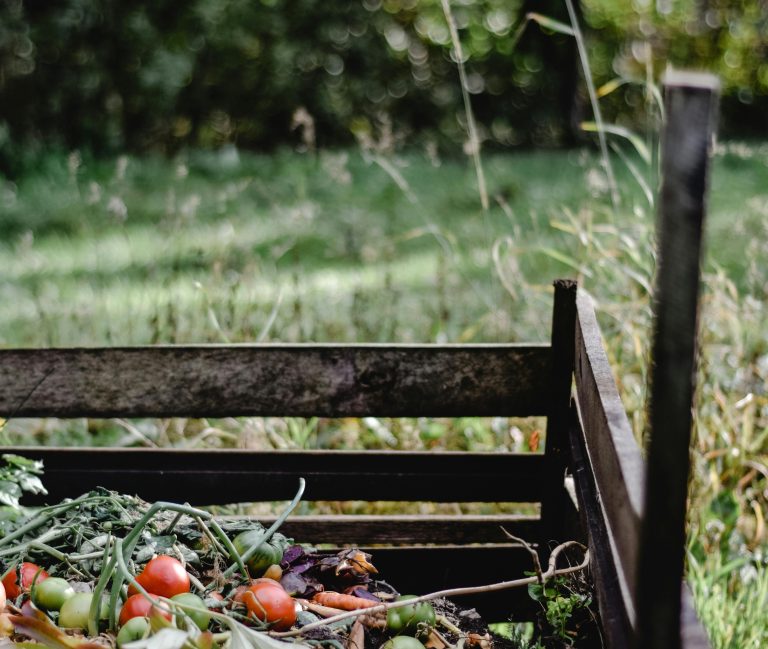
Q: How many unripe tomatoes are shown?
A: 7